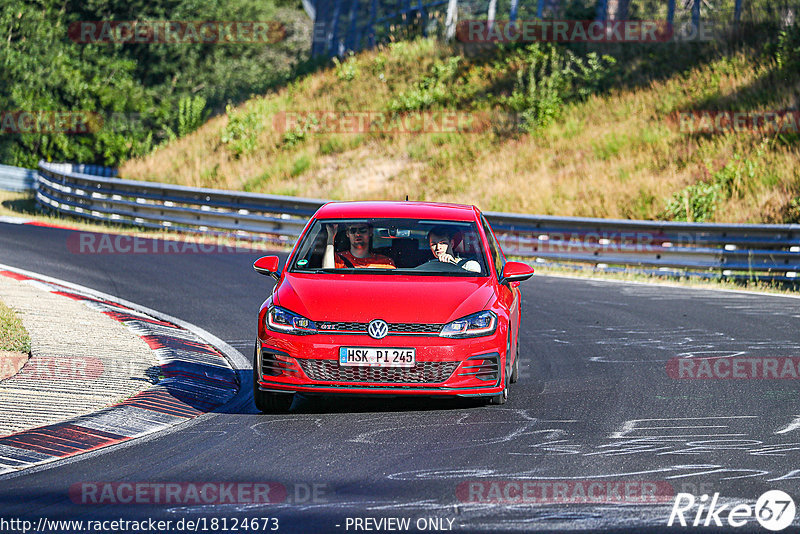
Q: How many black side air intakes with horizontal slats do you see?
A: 2